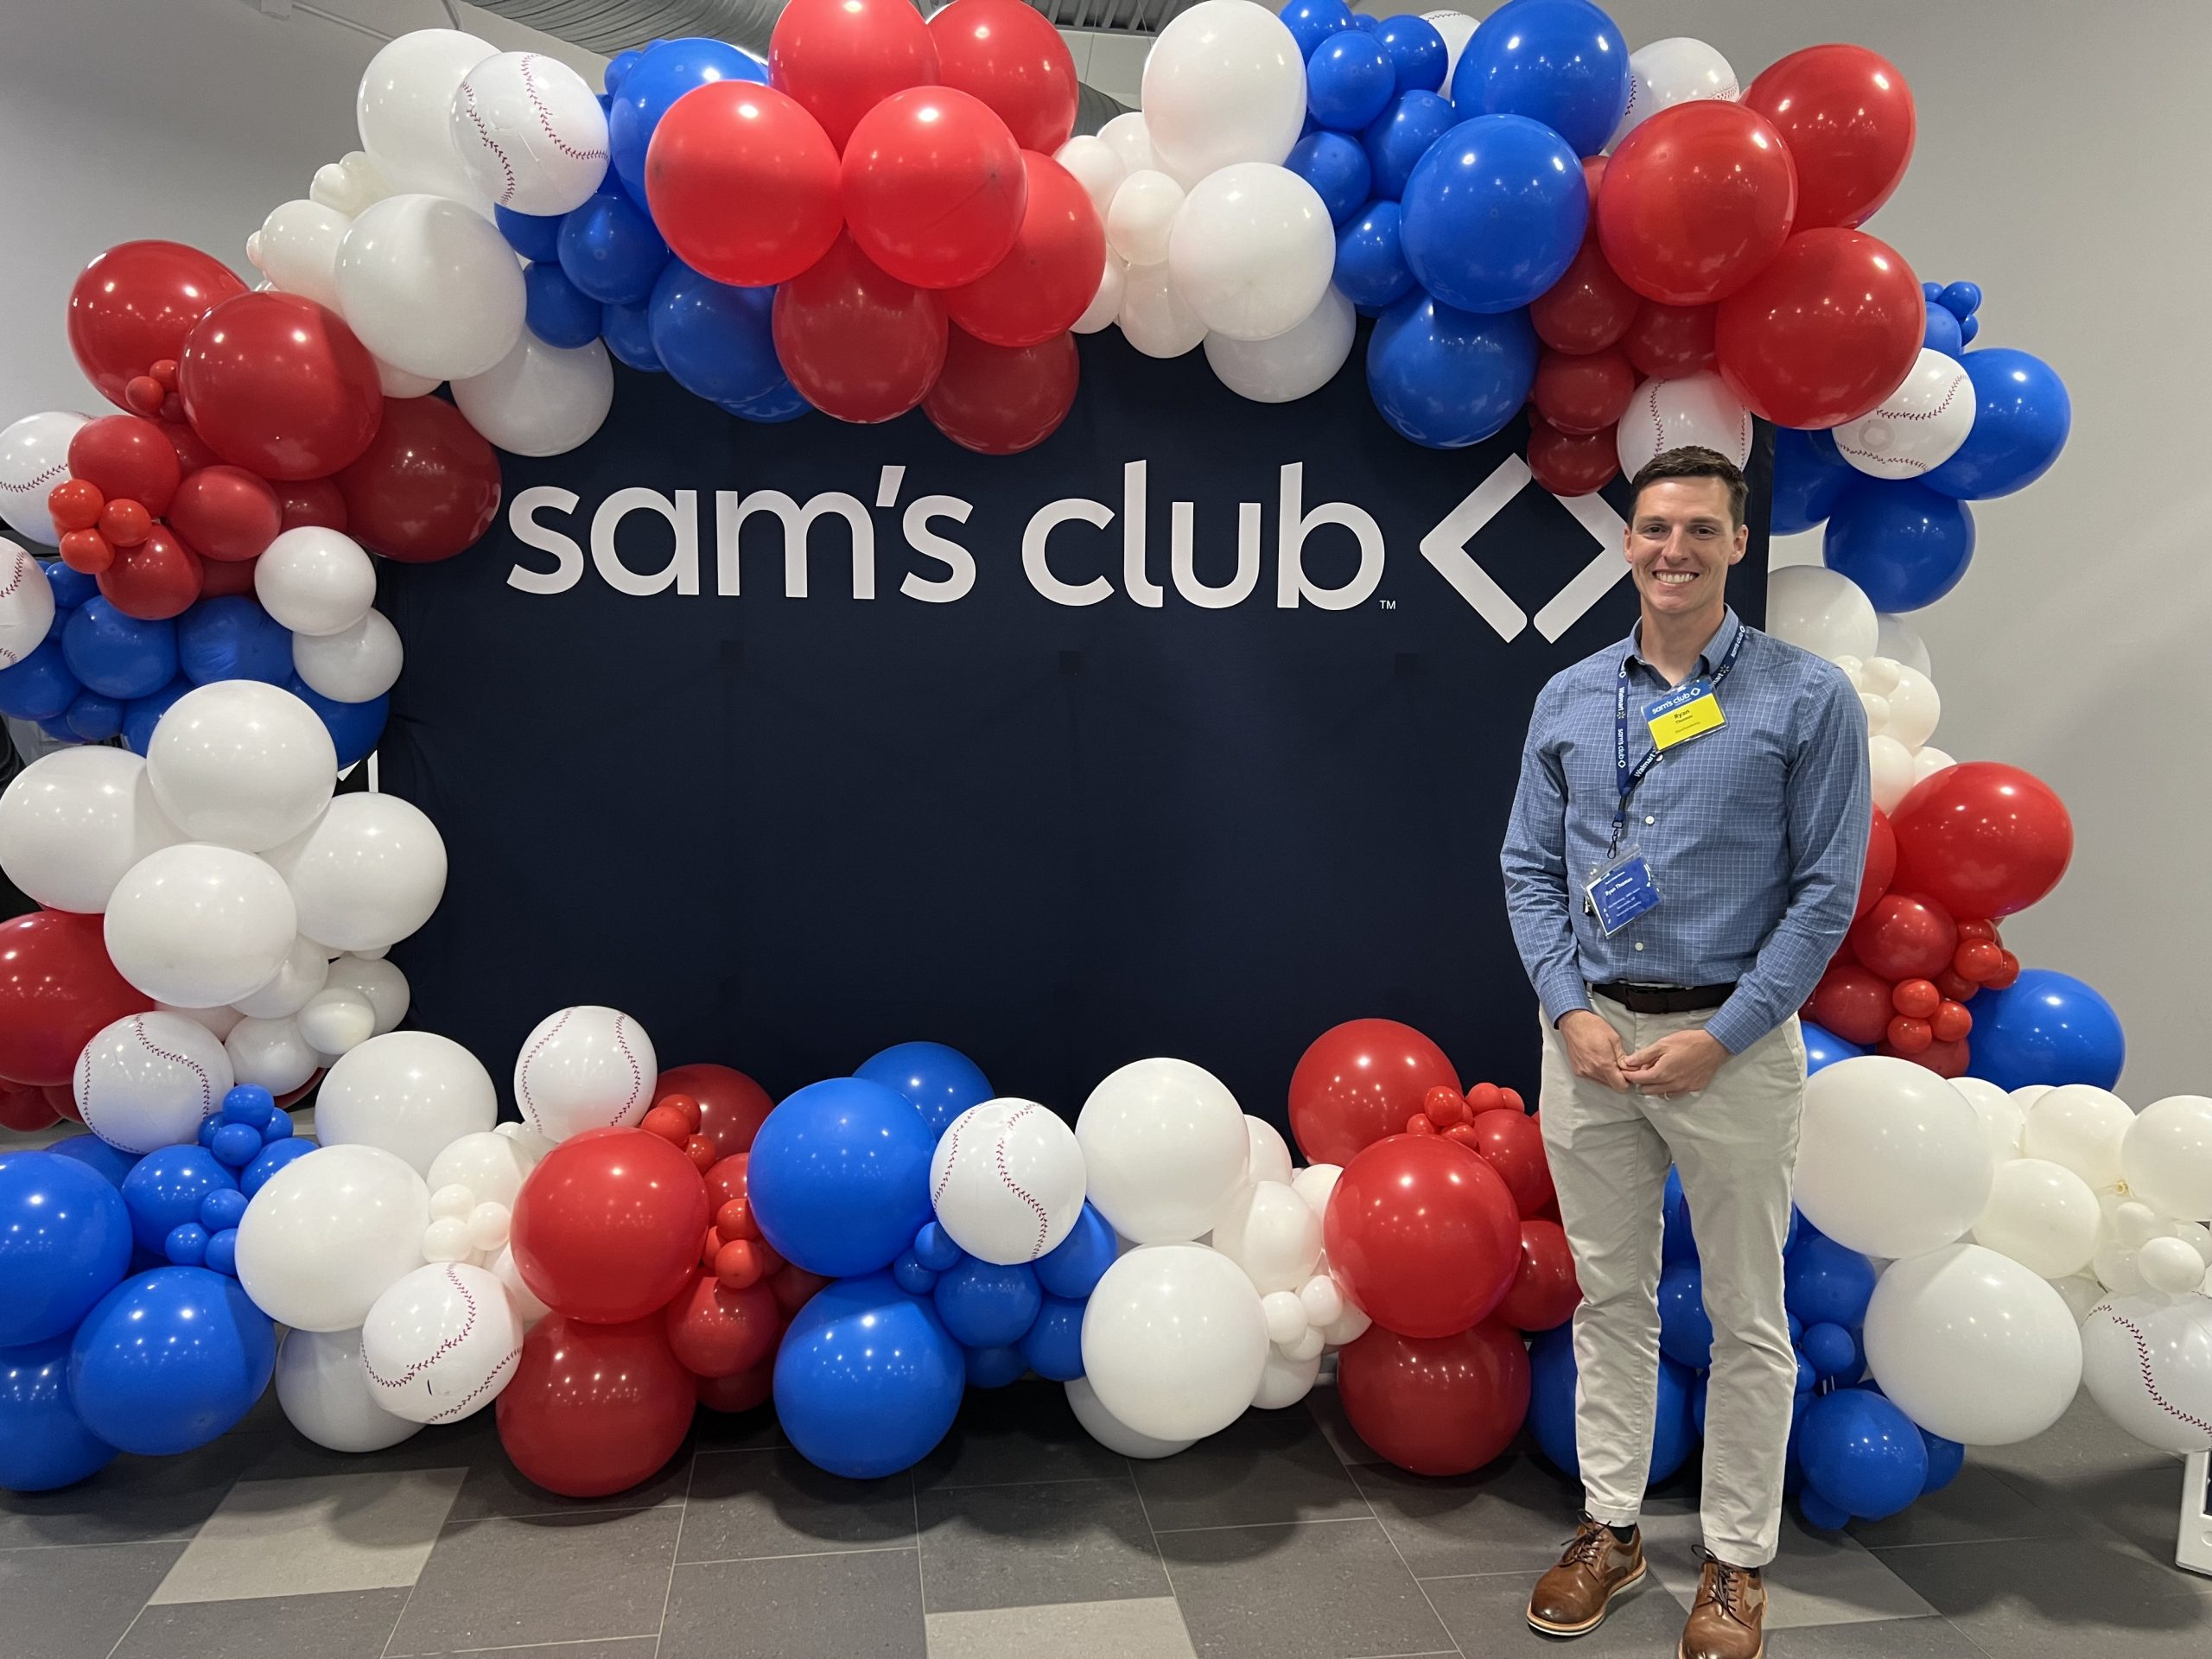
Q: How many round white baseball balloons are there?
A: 12